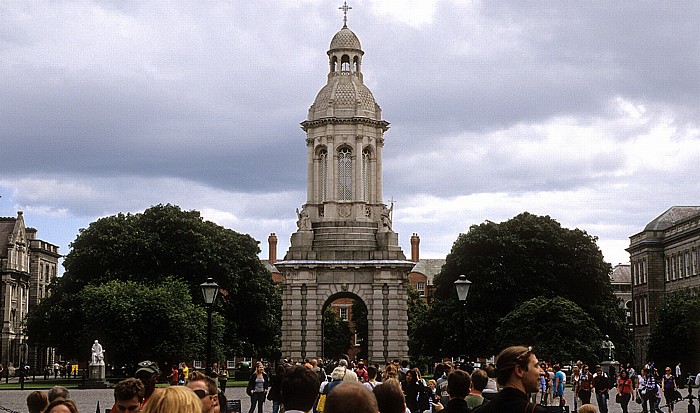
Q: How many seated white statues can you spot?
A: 1